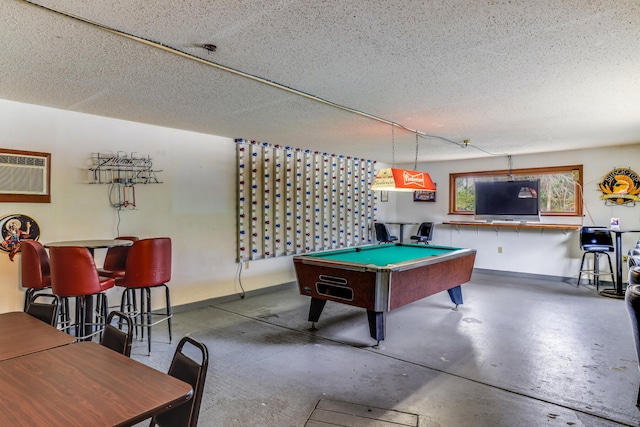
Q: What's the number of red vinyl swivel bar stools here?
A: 4